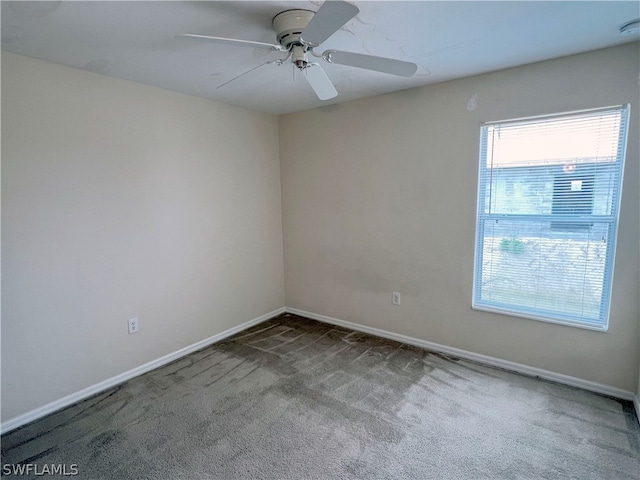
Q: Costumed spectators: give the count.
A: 0